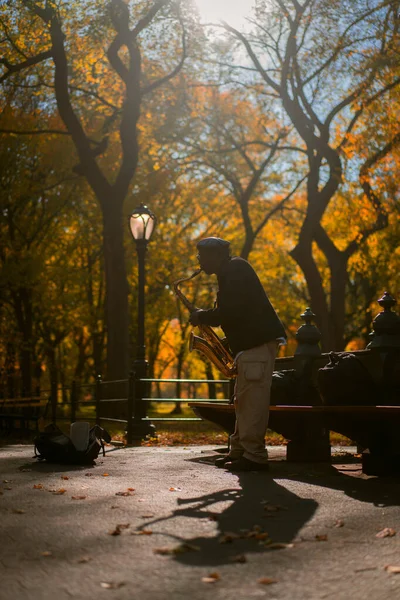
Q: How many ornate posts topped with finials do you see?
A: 2